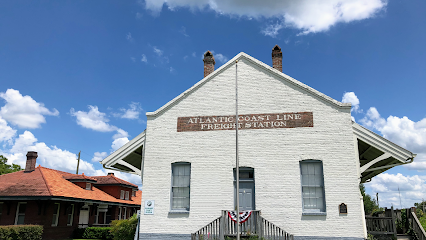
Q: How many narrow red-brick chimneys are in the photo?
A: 3